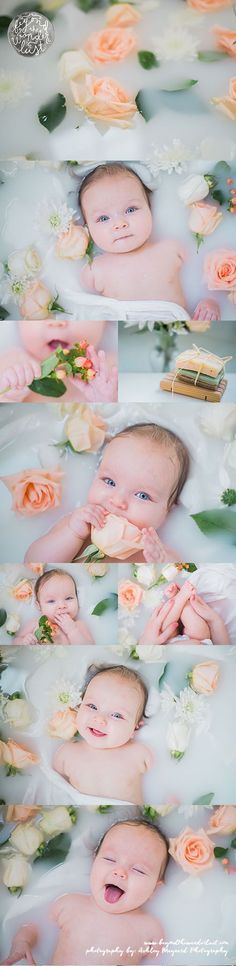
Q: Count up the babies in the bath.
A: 1